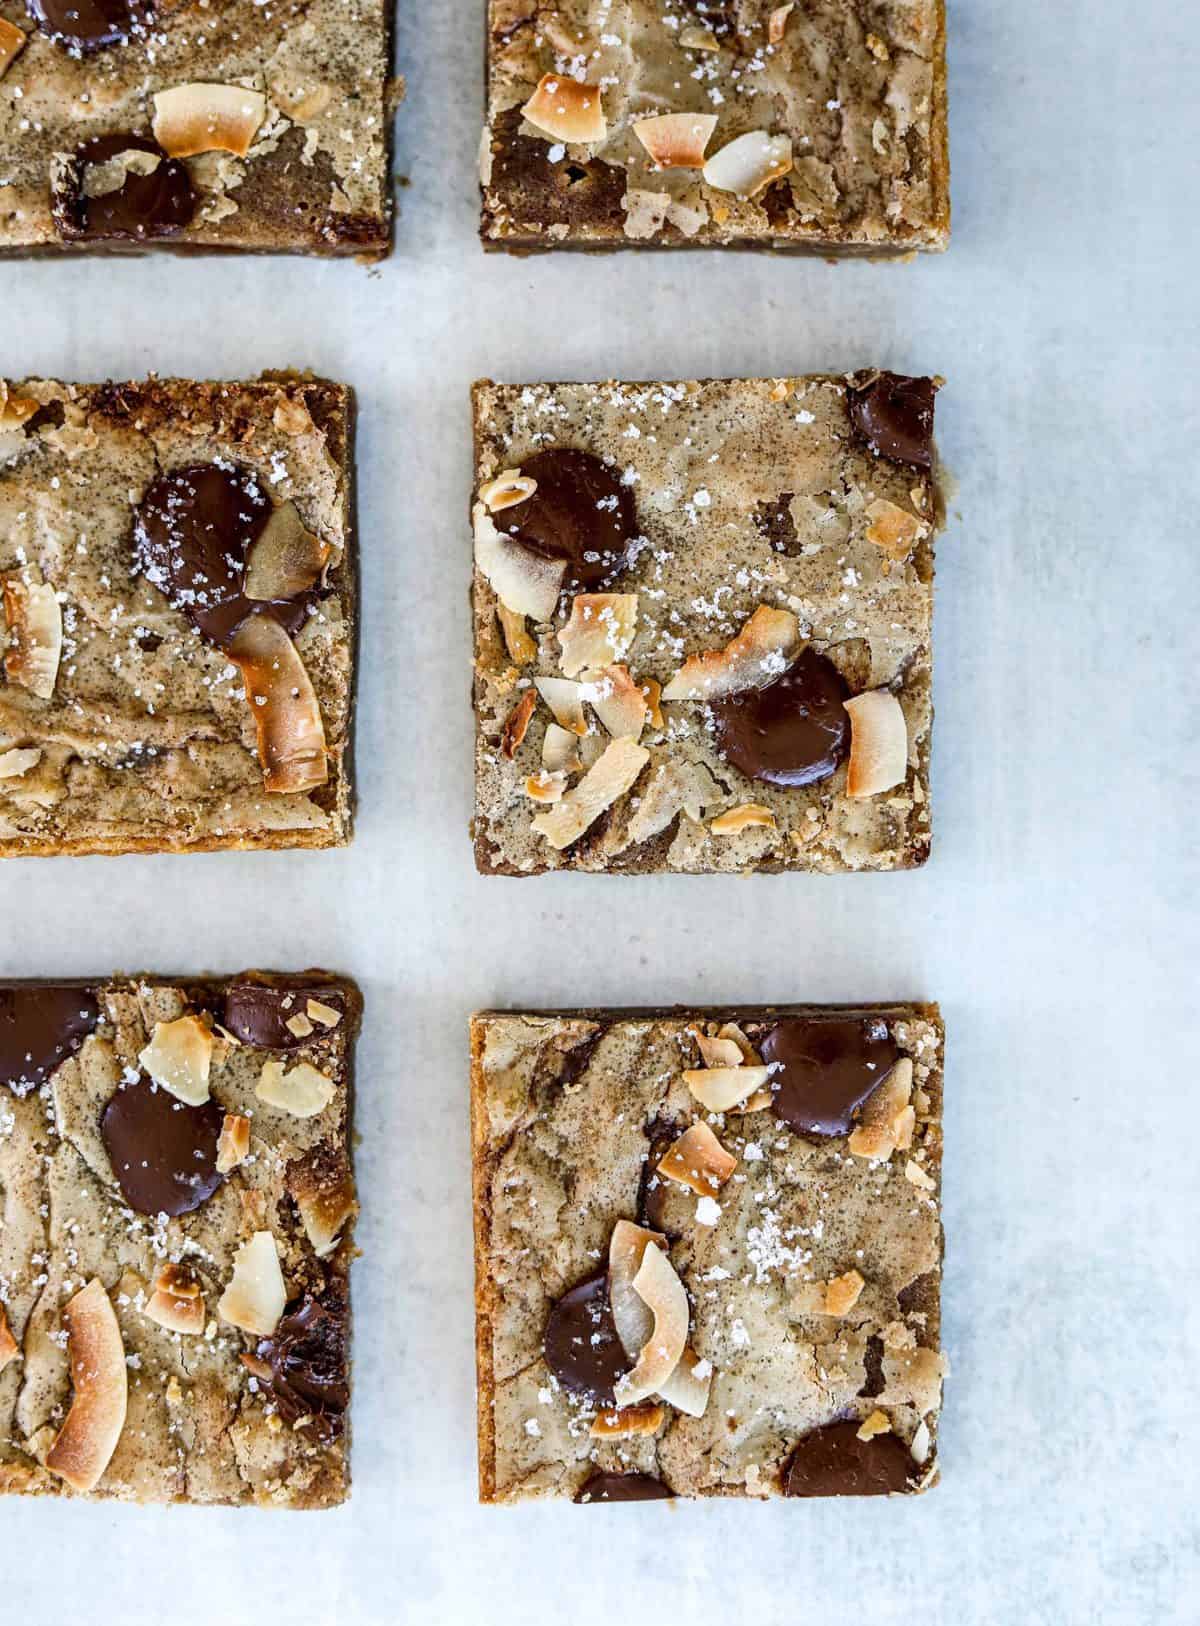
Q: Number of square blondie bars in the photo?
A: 6